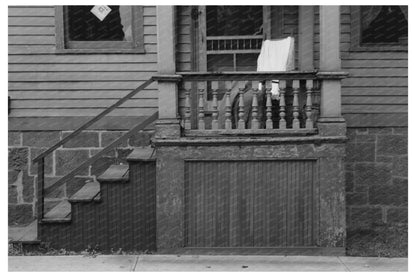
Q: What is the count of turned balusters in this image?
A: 10